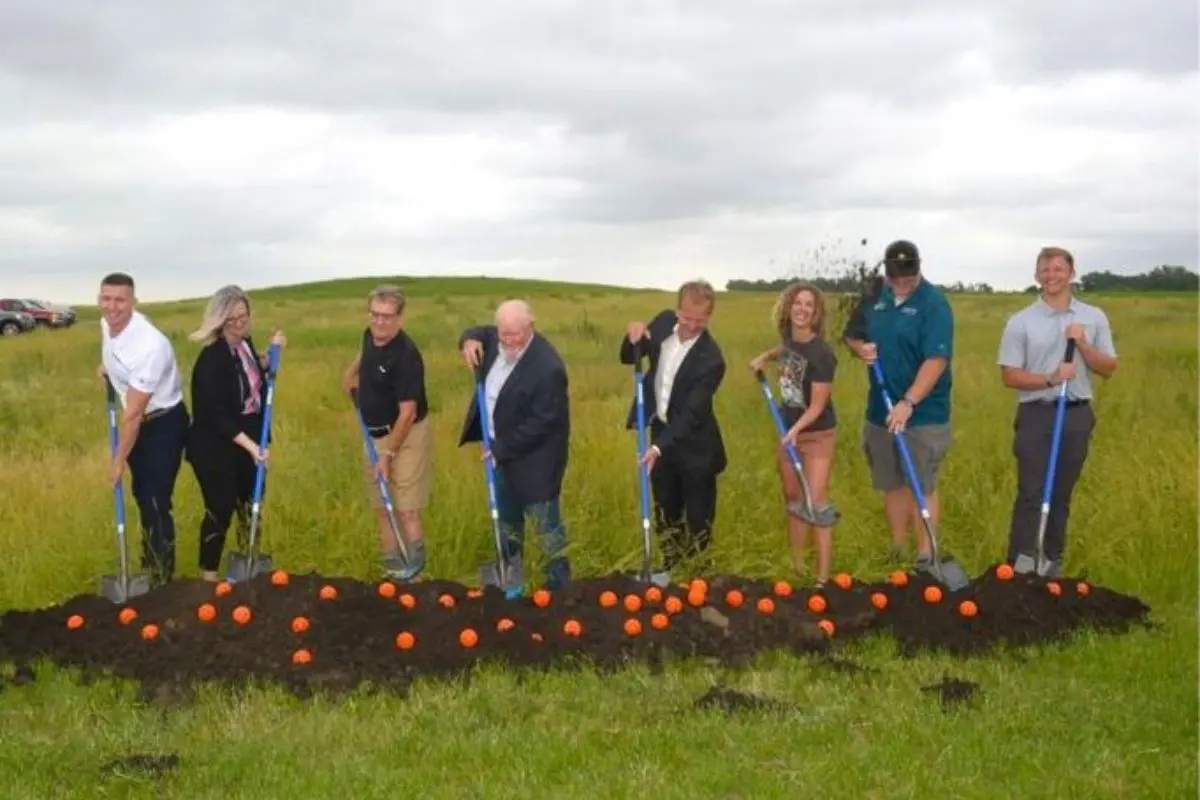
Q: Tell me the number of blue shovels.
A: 8